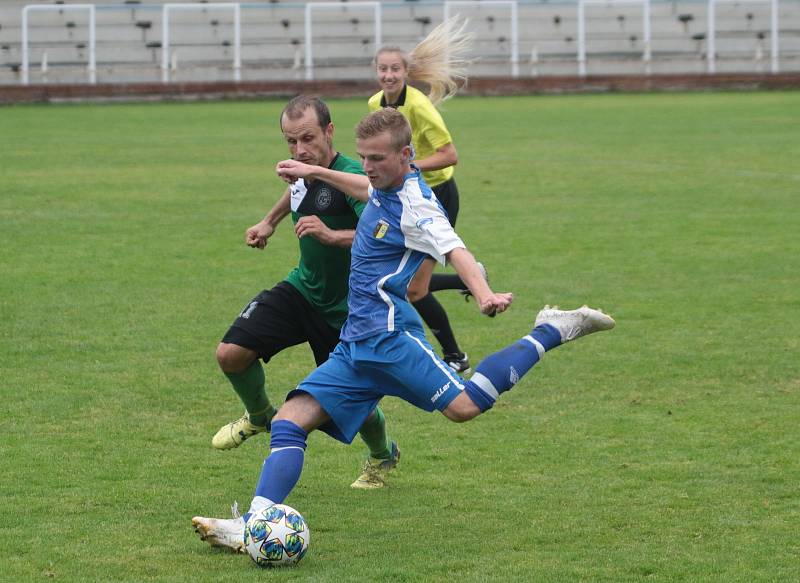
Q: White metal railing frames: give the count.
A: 6